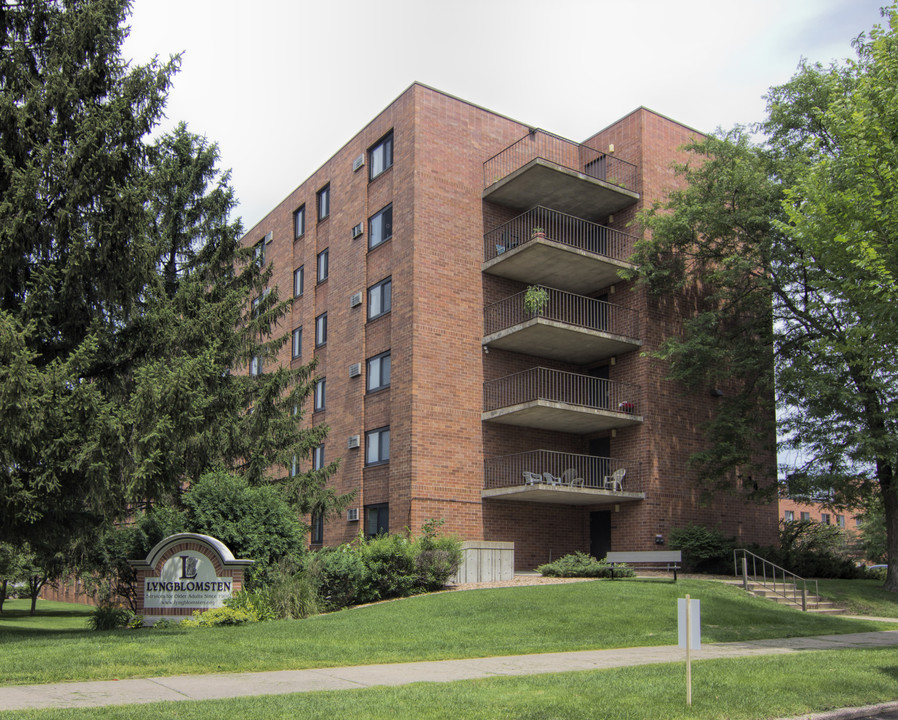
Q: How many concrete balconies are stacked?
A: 5